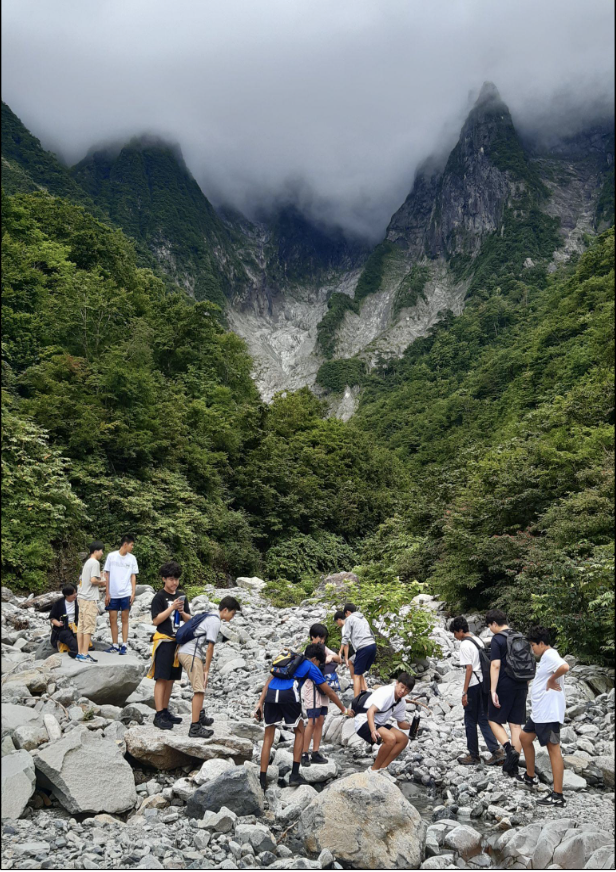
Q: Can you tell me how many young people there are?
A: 13